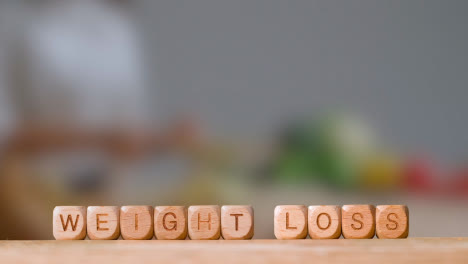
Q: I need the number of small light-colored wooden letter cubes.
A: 10